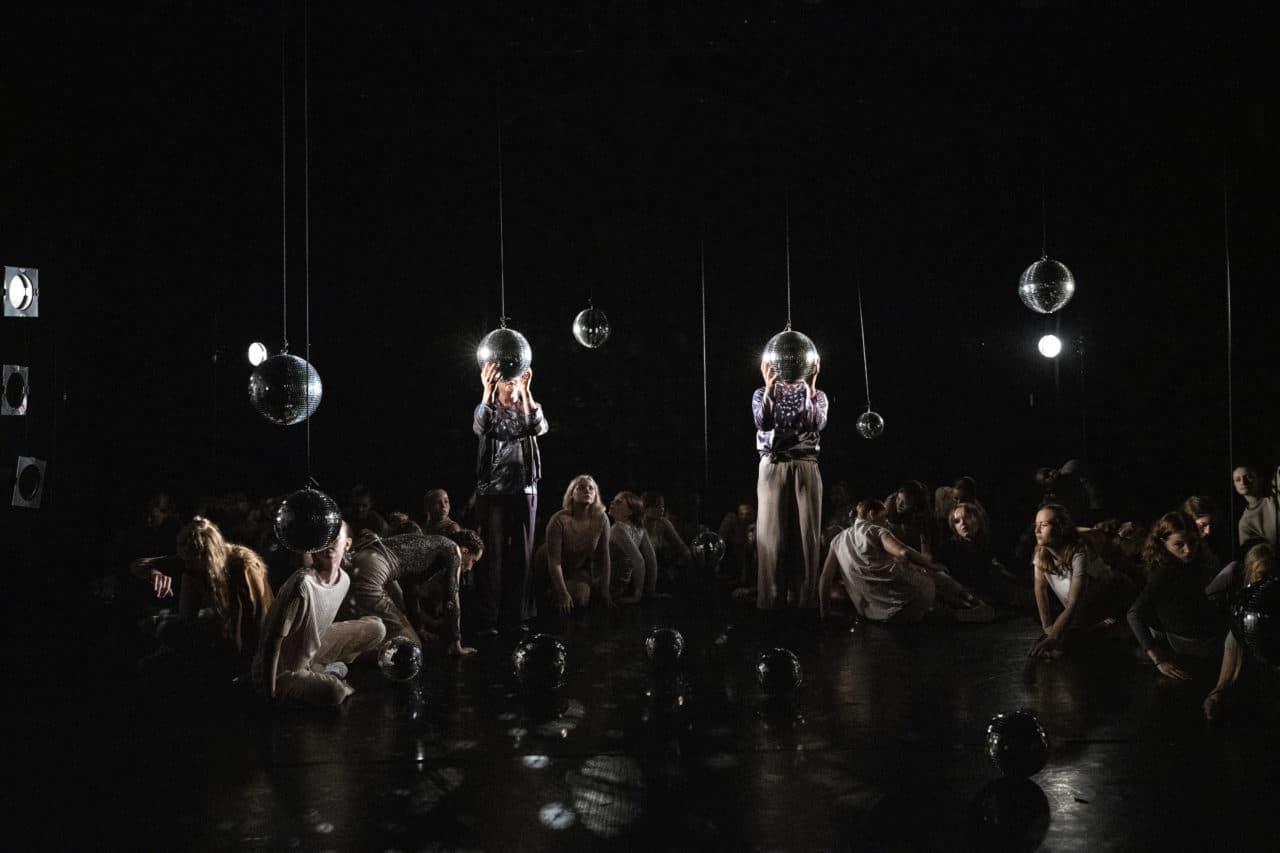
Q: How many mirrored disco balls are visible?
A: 14